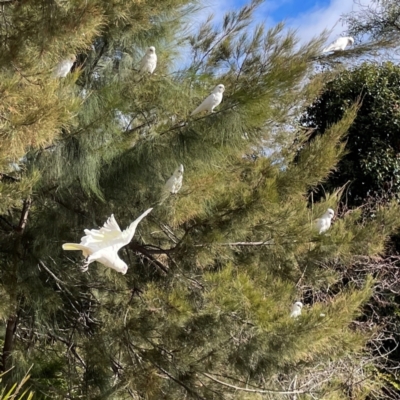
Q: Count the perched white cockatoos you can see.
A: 7